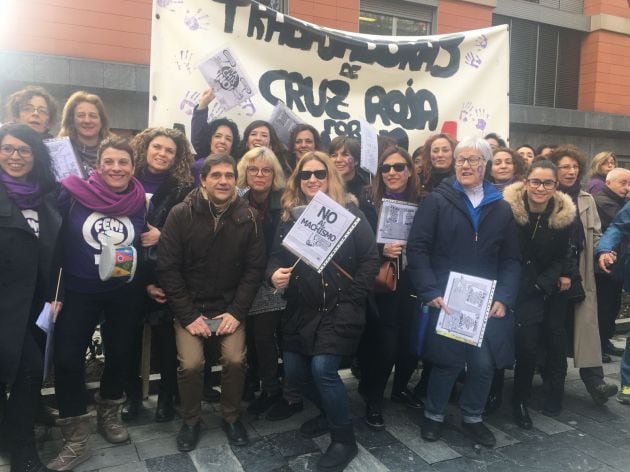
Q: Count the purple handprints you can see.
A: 10